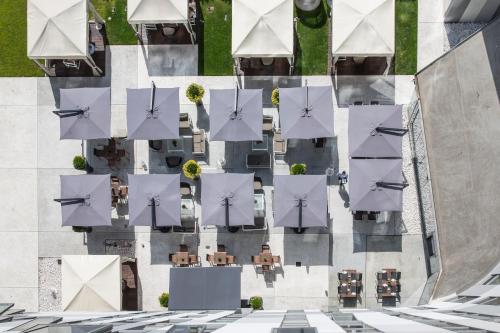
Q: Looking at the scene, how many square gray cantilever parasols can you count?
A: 10